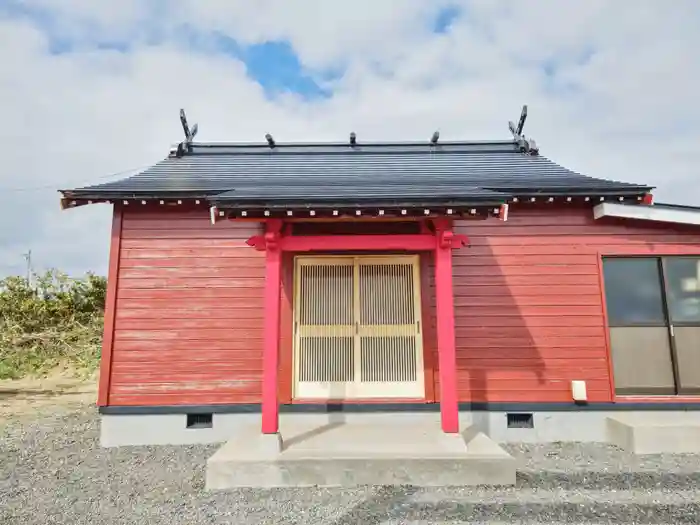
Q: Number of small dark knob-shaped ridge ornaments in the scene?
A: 3